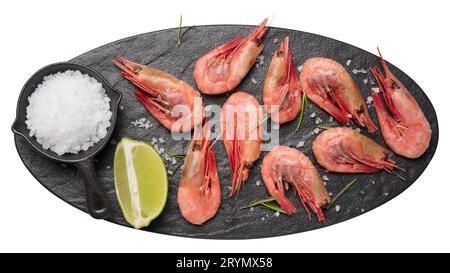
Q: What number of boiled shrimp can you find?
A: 9